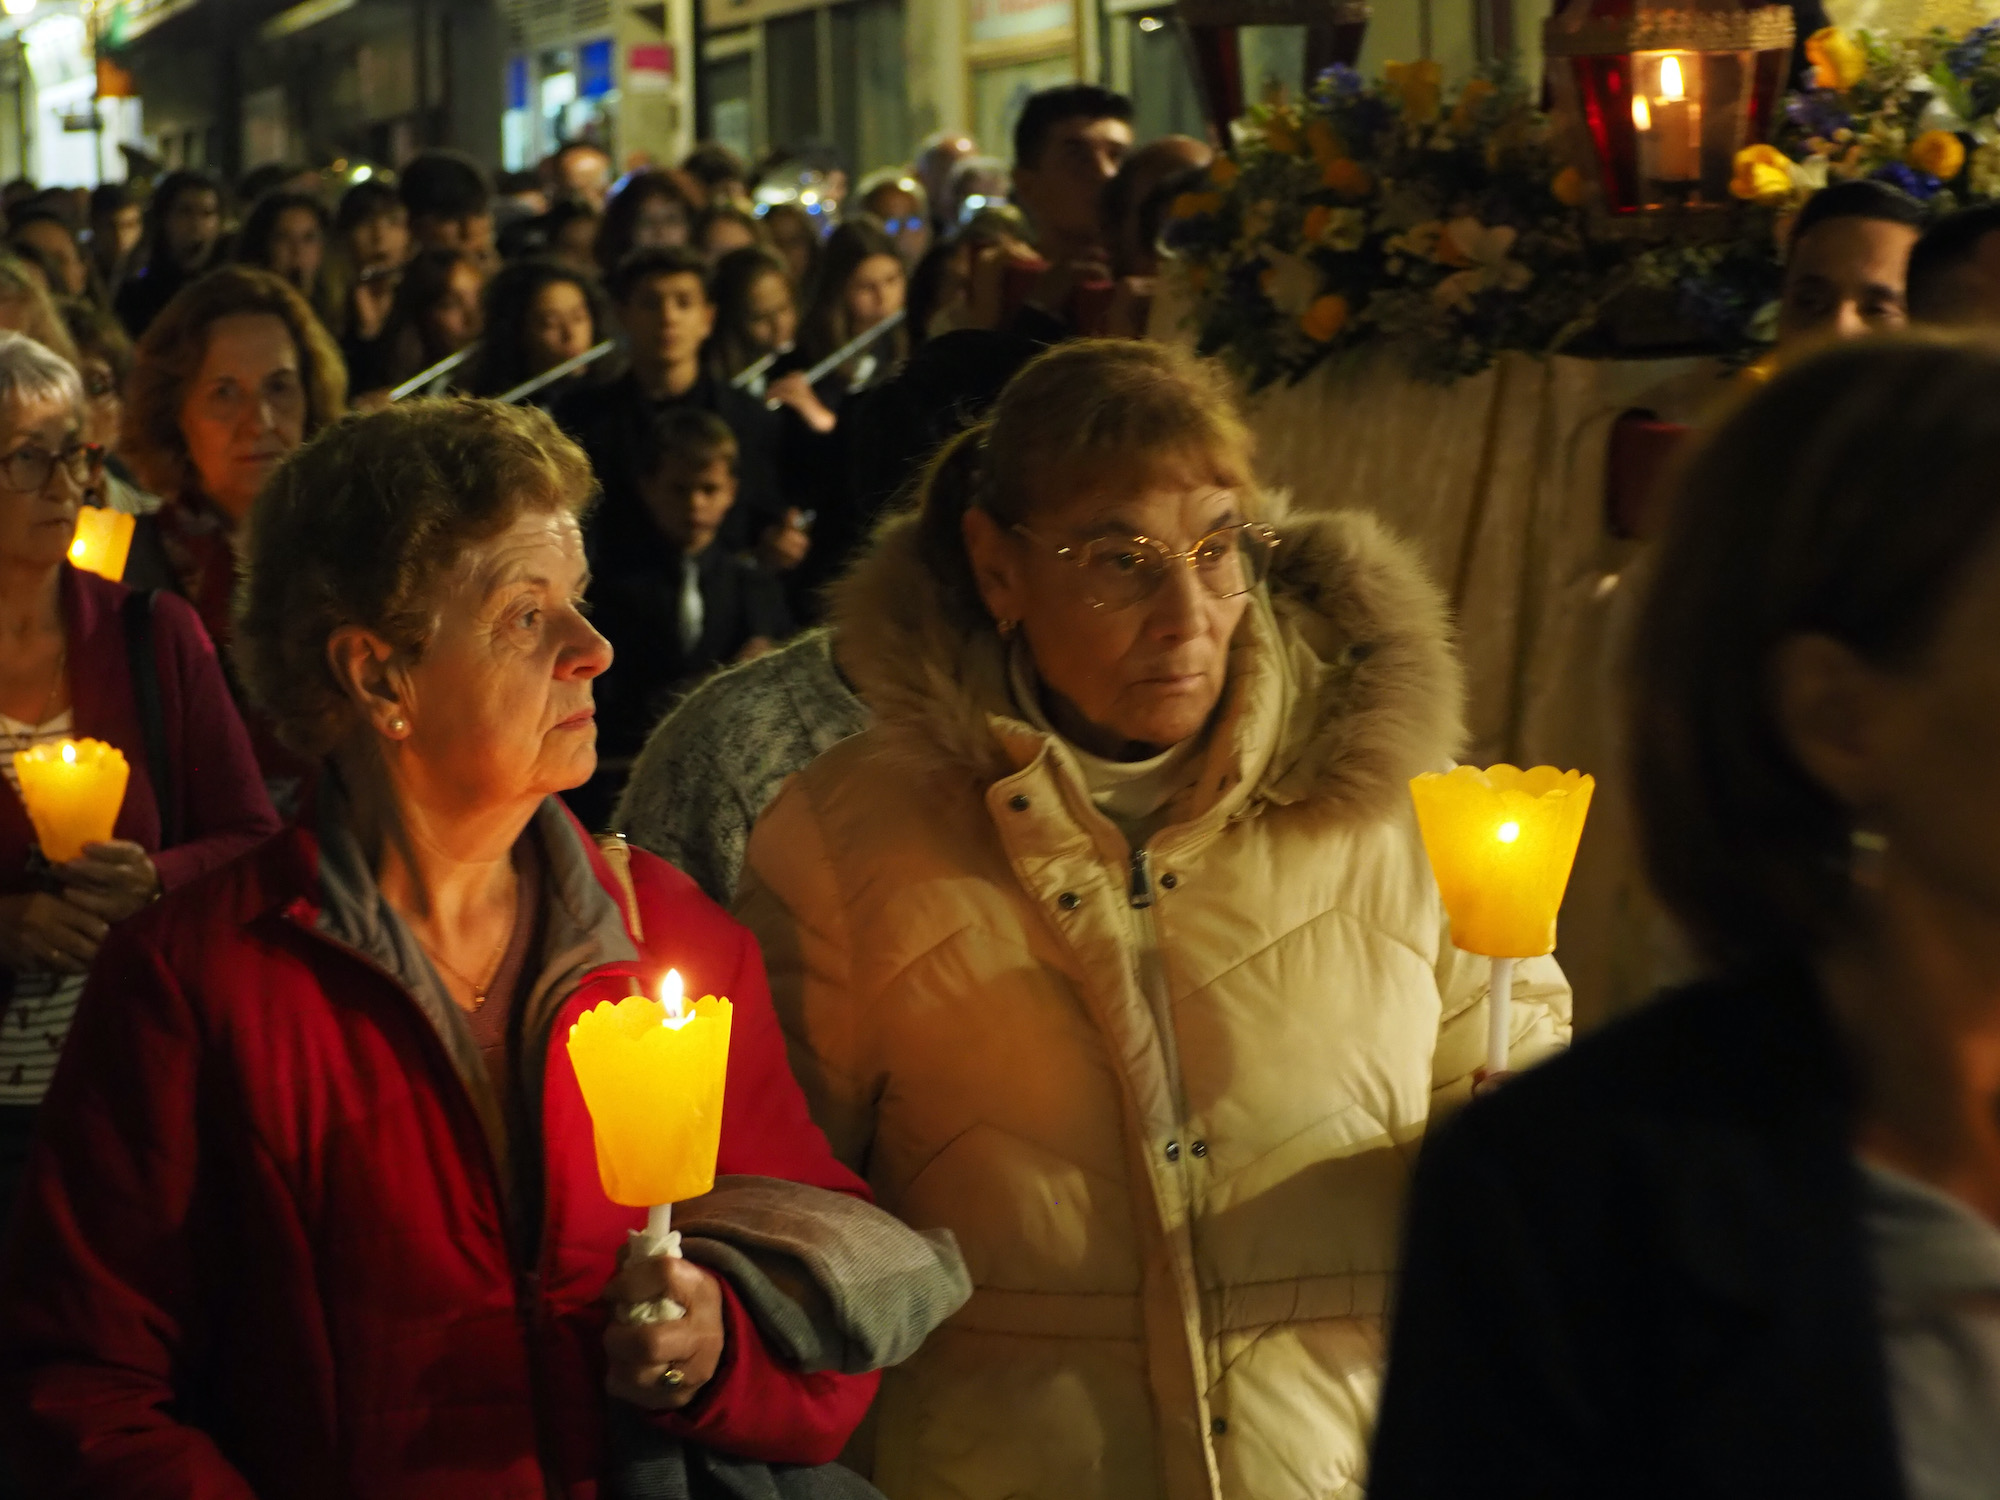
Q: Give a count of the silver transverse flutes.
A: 4